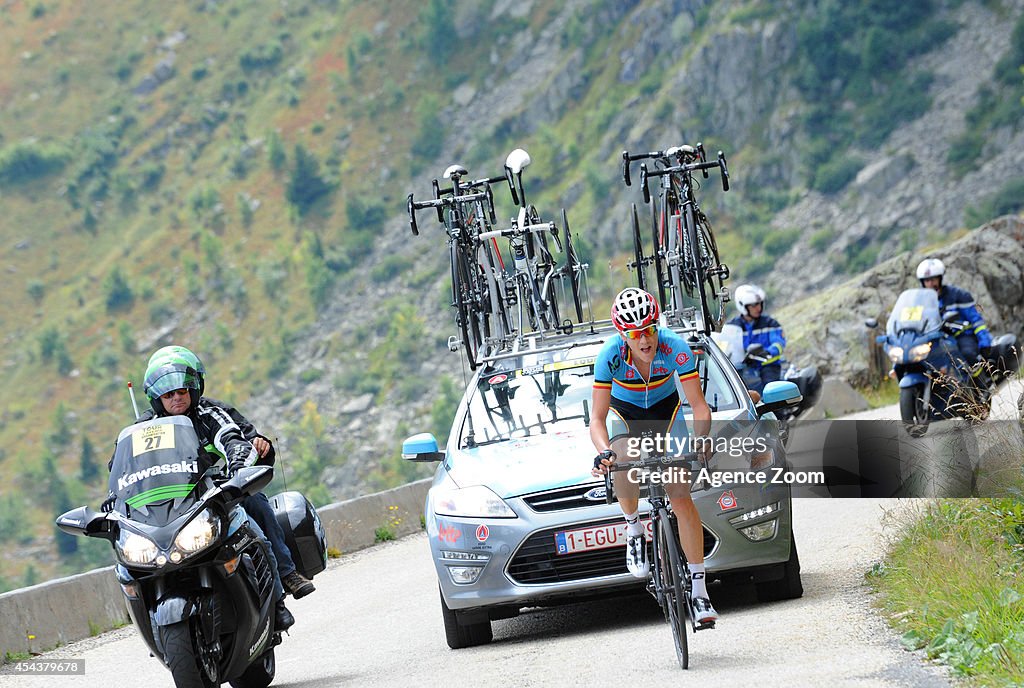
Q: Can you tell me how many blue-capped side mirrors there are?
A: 2